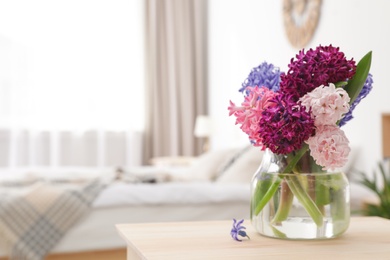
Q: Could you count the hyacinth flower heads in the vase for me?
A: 7